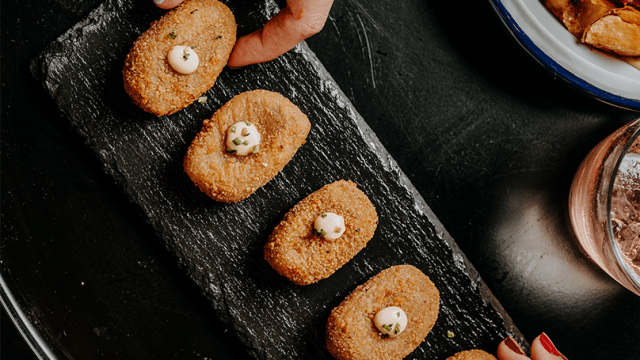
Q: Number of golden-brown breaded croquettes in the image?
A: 5